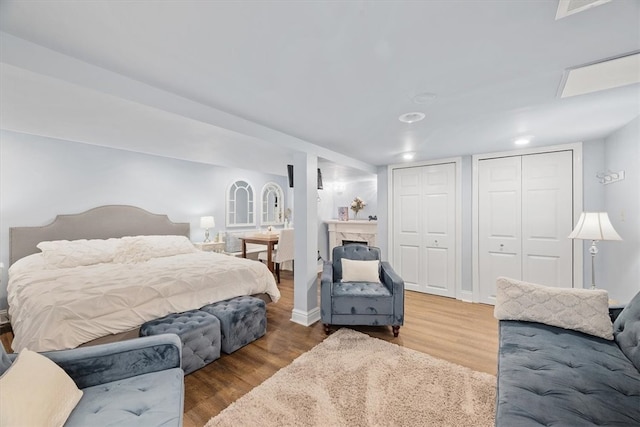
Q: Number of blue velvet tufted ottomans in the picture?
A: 2